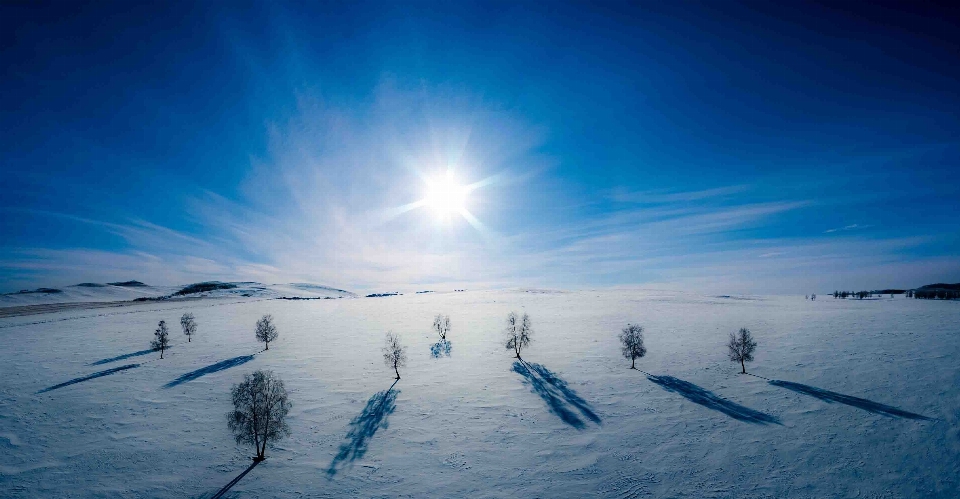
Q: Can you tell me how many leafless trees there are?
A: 9